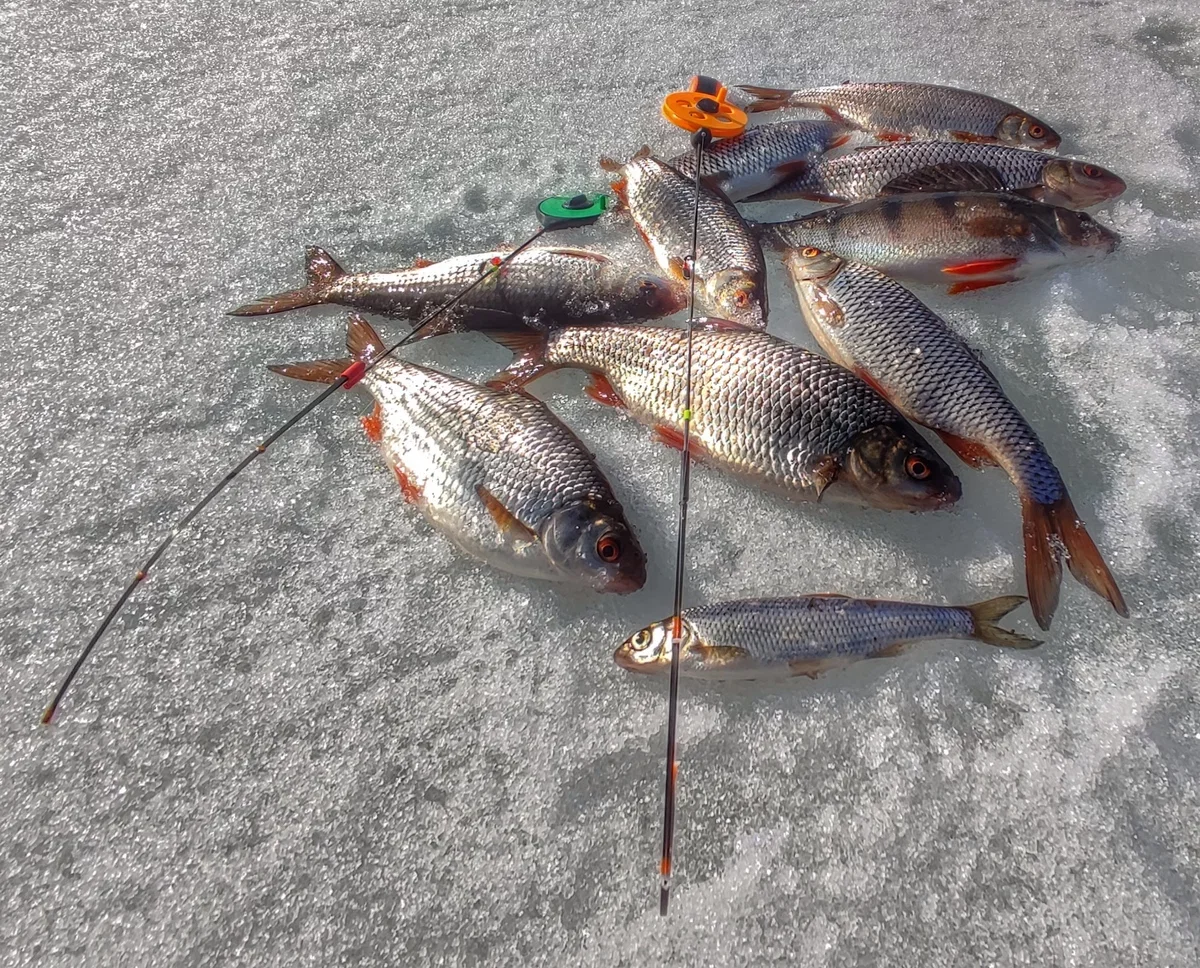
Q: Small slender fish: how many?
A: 1